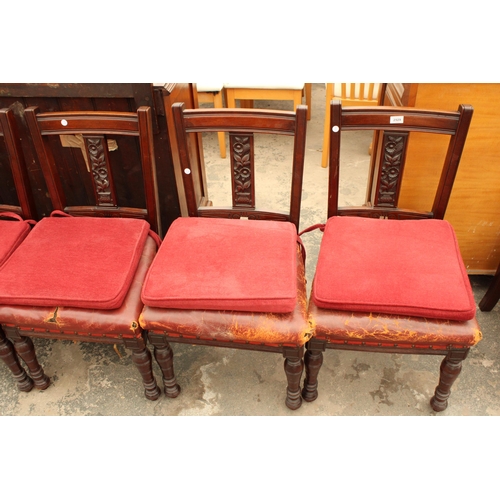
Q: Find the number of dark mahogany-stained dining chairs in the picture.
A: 4